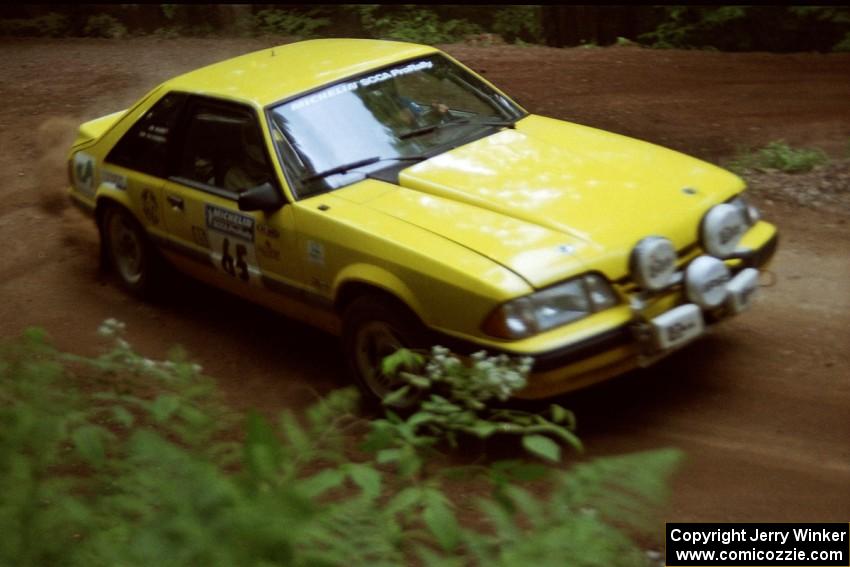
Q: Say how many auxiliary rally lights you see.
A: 5